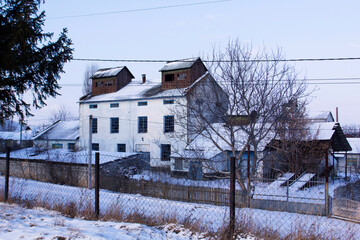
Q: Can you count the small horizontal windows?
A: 4